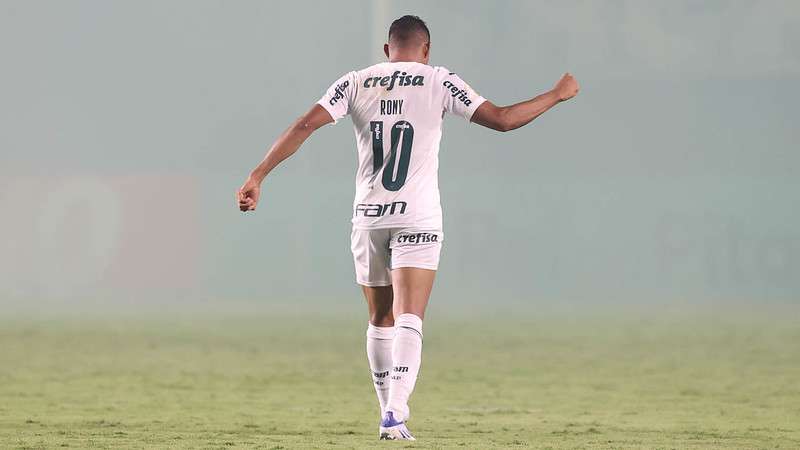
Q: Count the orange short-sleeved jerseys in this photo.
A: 0